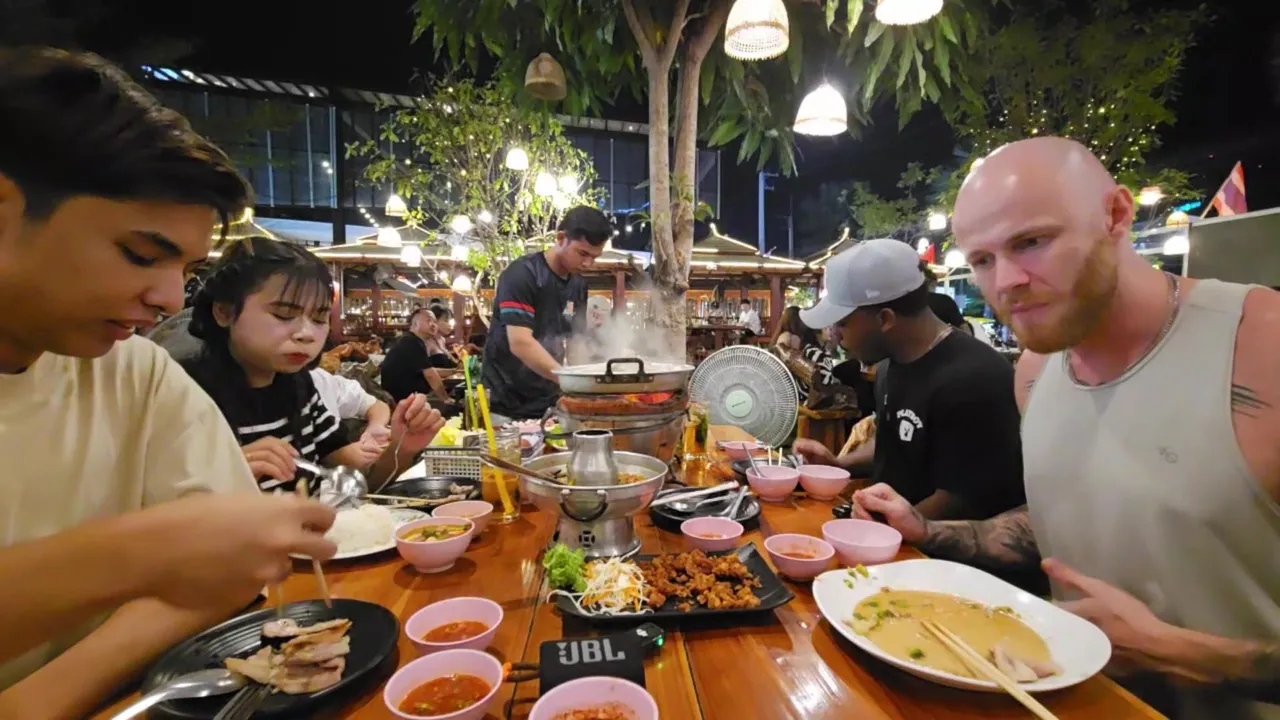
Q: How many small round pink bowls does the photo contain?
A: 11